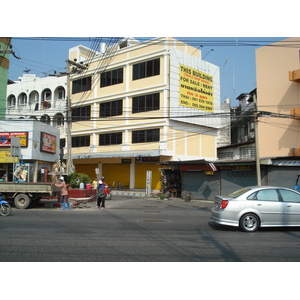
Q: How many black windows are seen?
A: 9